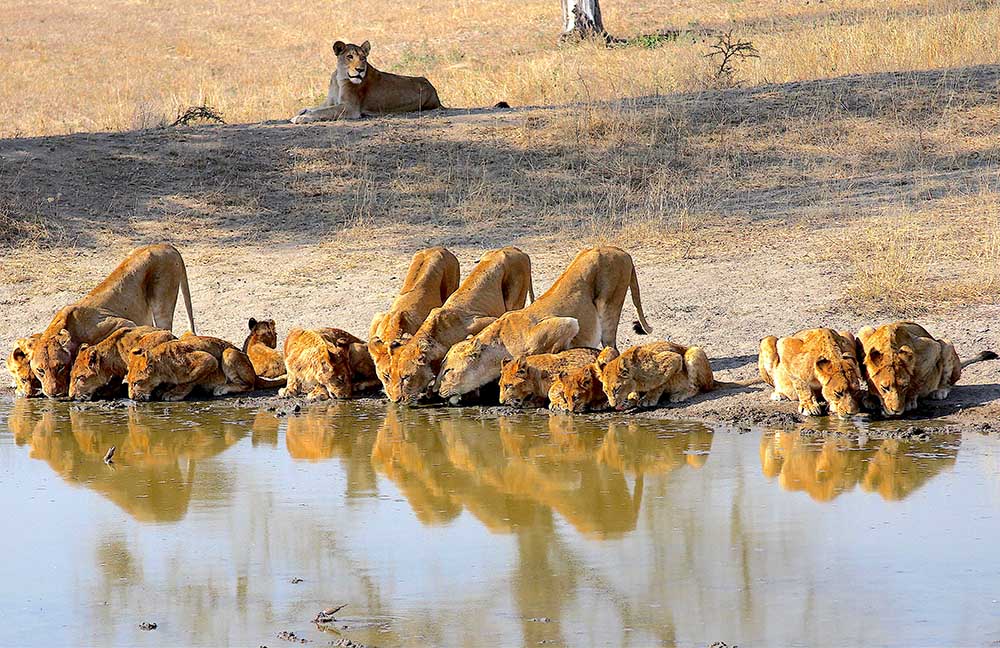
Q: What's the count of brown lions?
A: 15